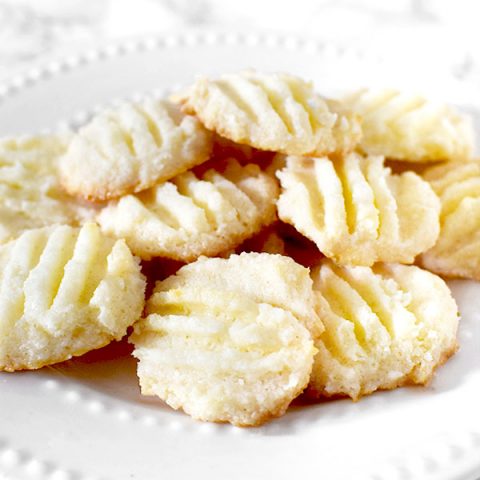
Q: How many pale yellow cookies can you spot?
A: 10